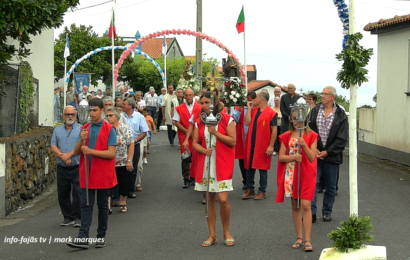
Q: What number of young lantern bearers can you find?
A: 2